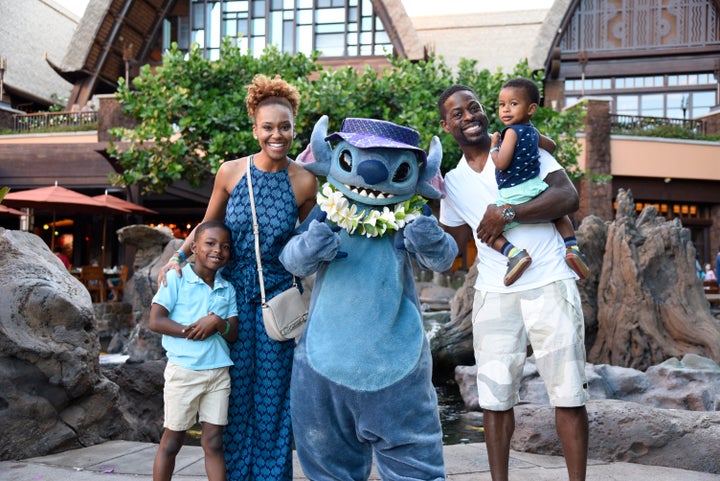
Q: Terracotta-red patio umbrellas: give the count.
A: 3